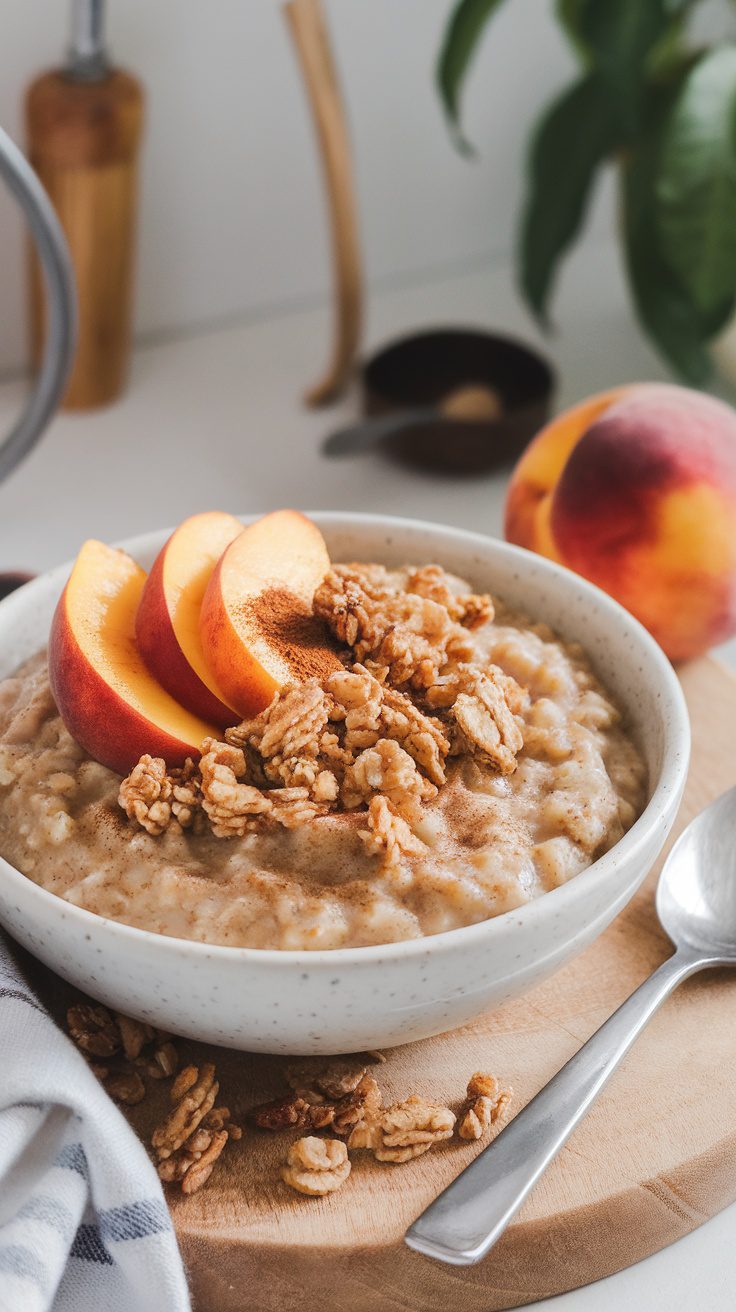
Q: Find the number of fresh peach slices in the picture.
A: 3